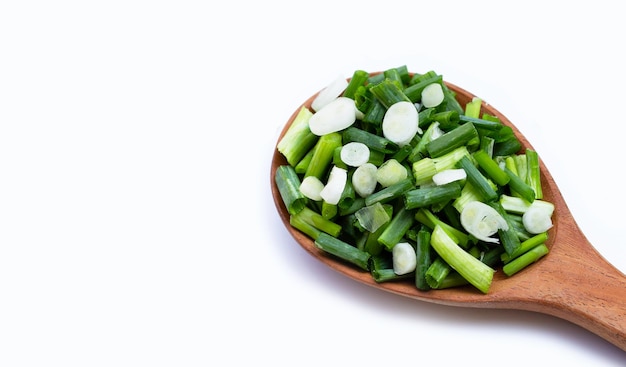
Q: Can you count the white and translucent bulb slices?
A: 13